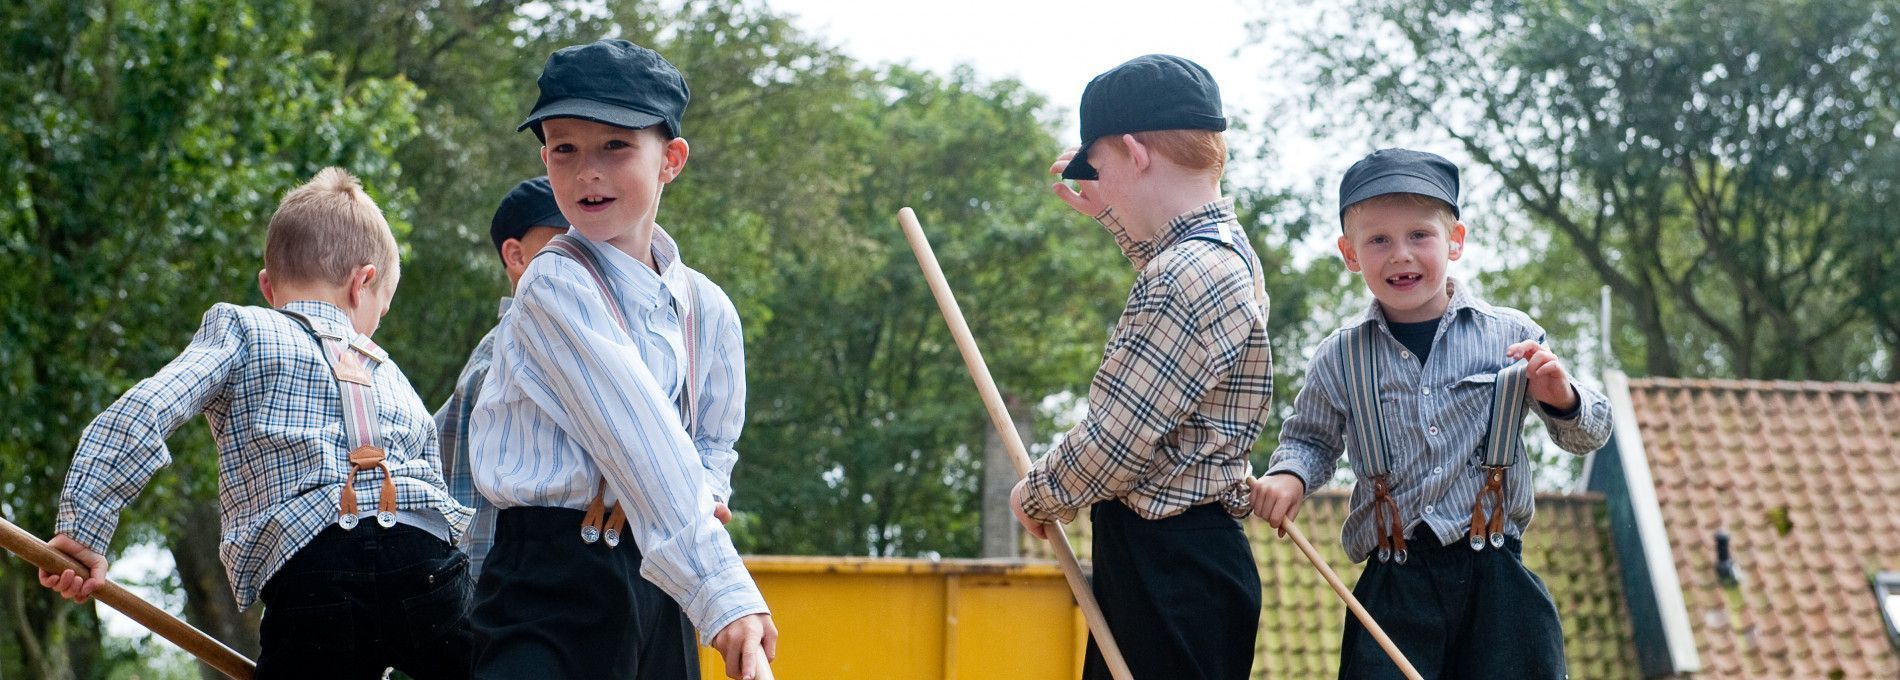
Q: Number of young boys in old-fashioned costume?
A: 5